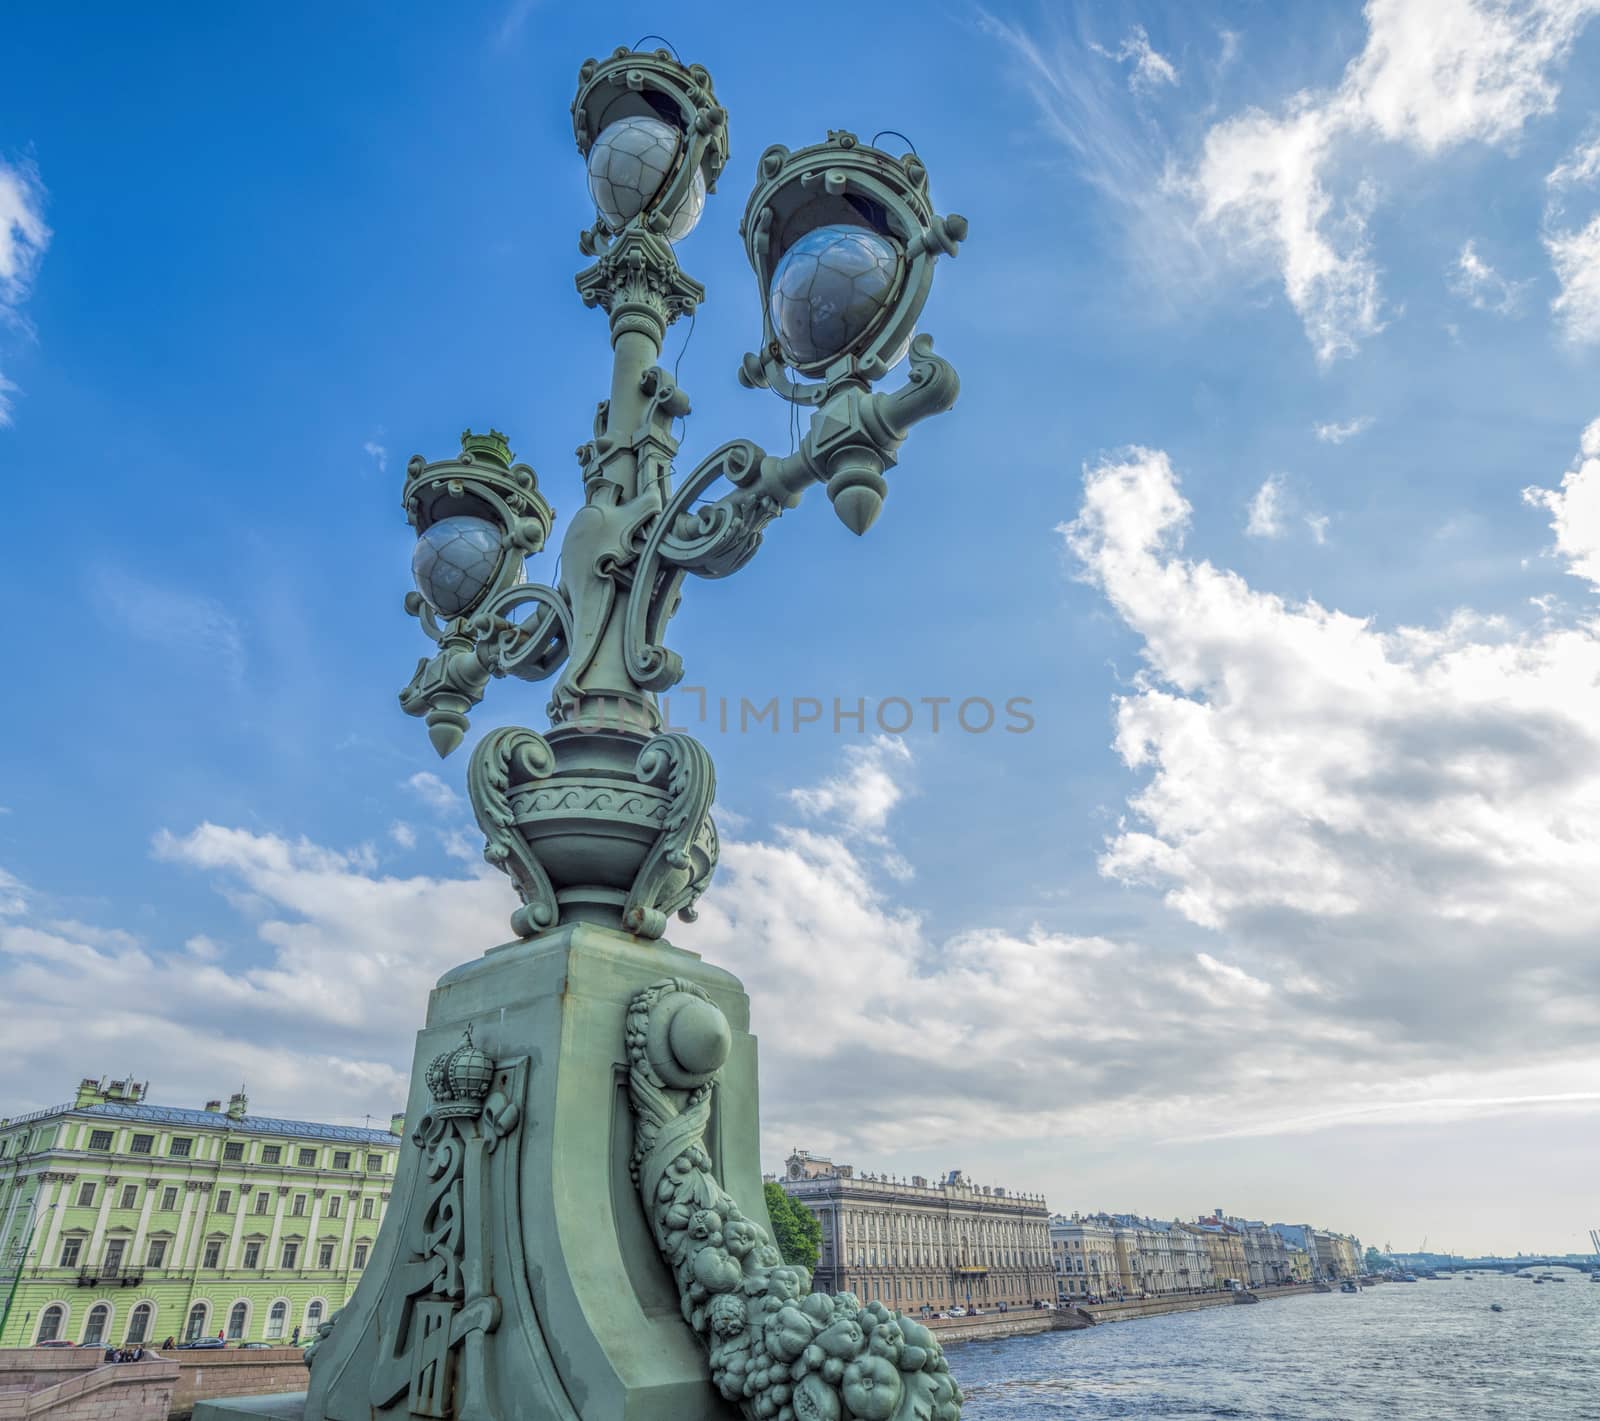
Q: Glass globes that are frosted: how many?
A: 3